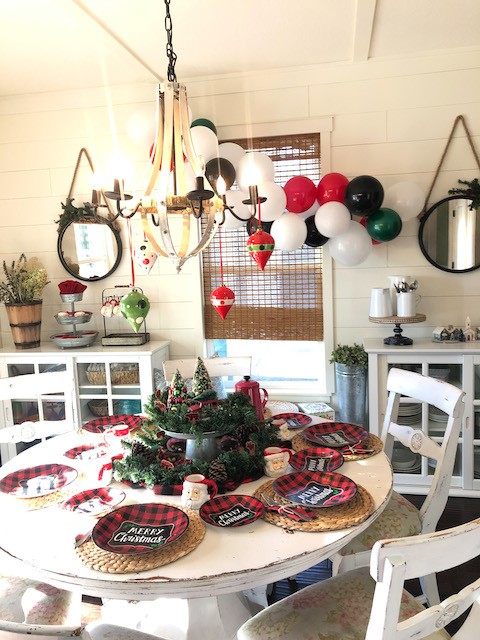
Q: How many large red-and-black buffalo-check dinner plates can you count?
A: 5